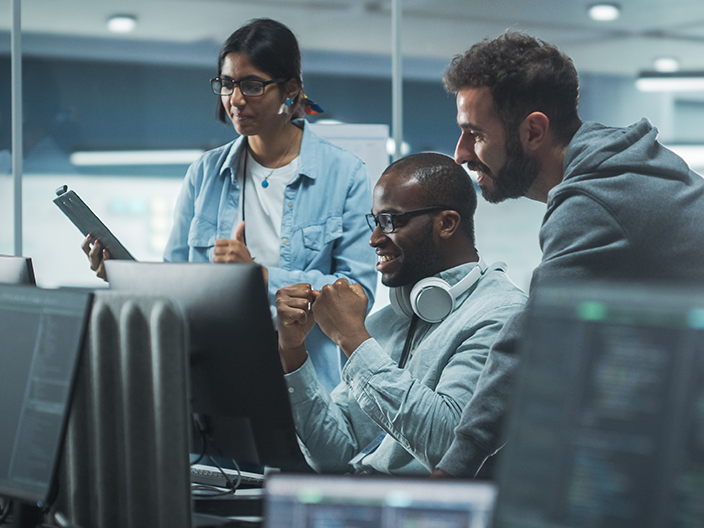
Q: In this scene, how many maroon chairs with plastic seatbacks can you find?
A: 0